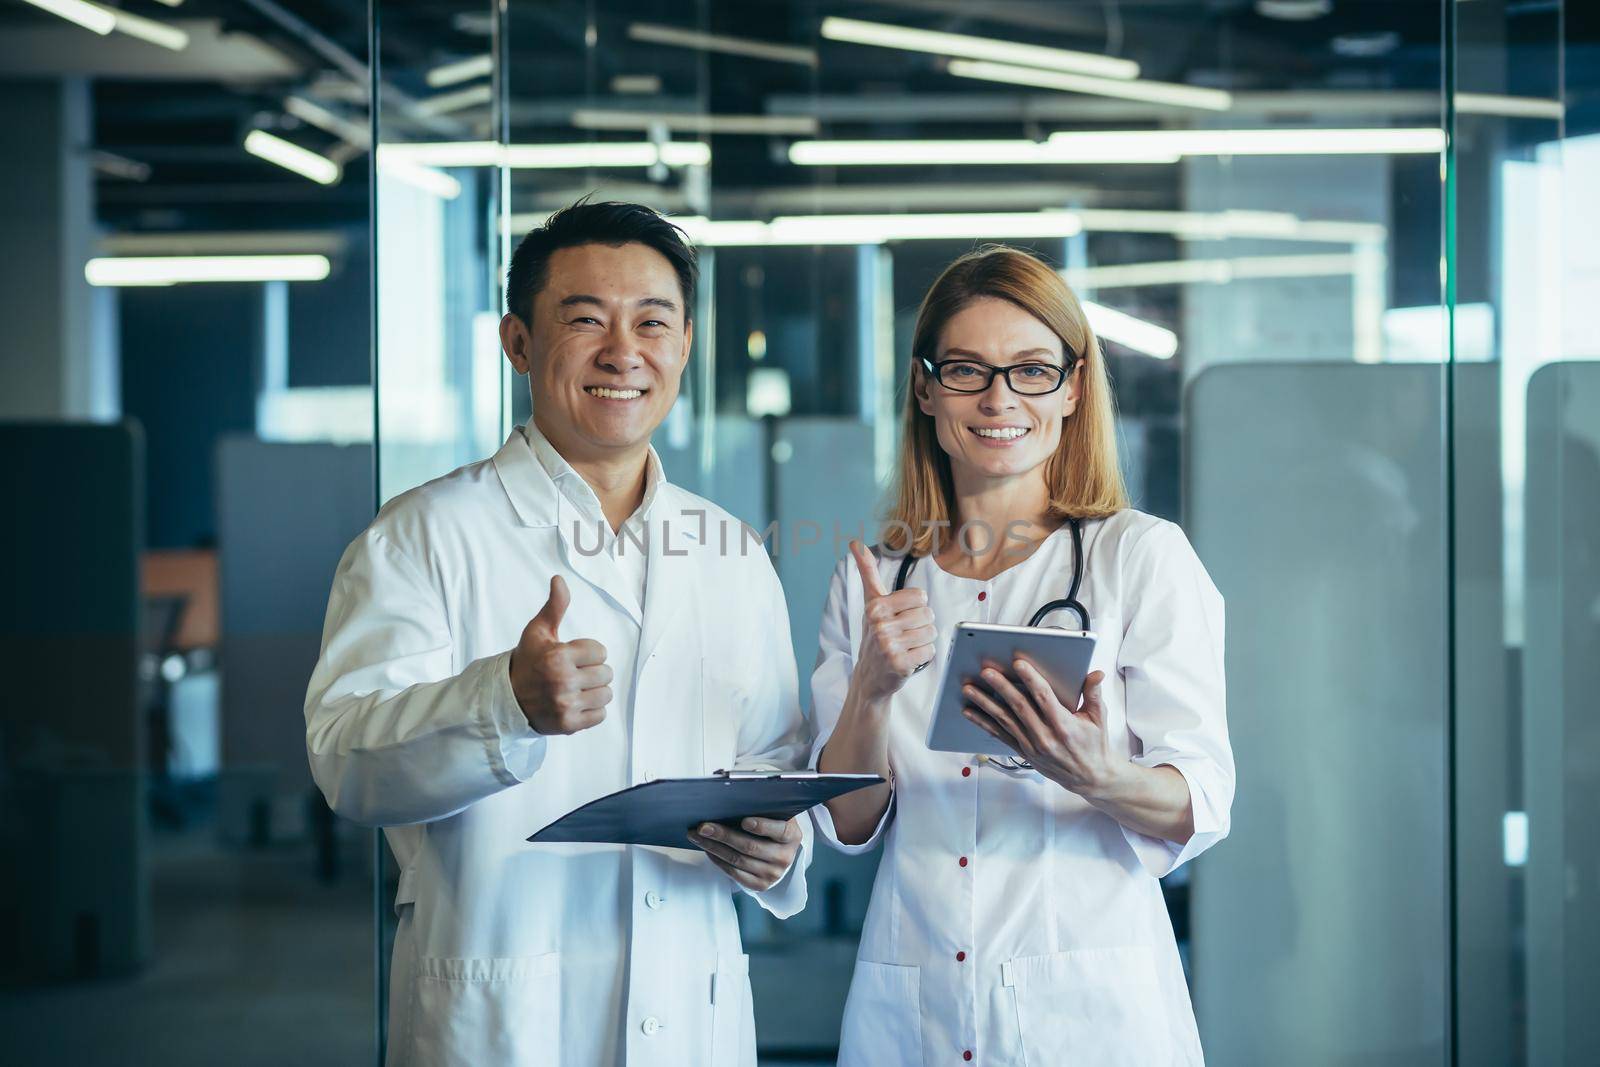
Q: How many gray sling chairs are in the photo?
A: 0